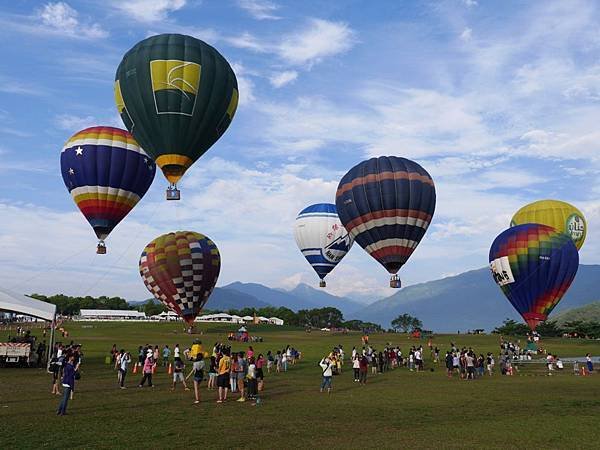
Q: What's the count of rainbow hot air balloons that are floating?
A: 1